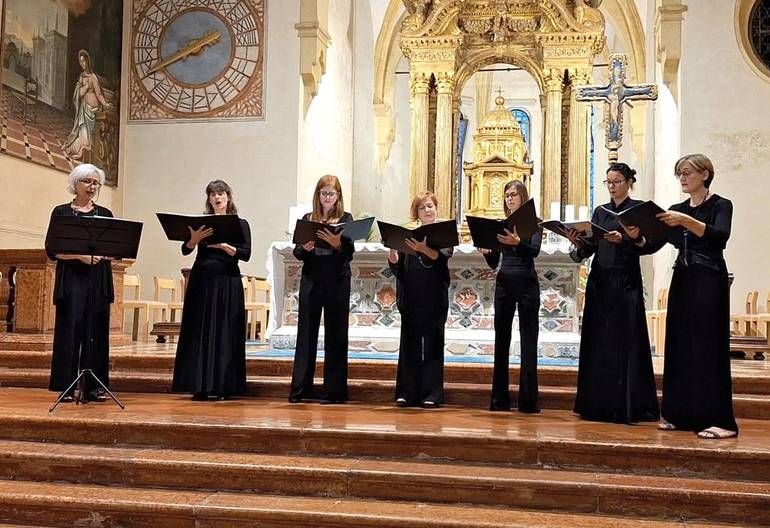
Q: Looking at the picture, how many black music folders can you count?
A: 6